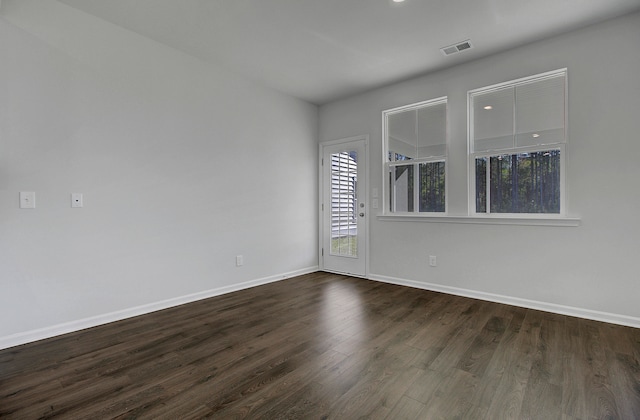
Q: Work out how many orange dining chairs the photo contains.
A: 0